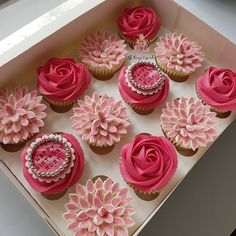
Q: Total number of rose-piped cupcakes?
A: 4